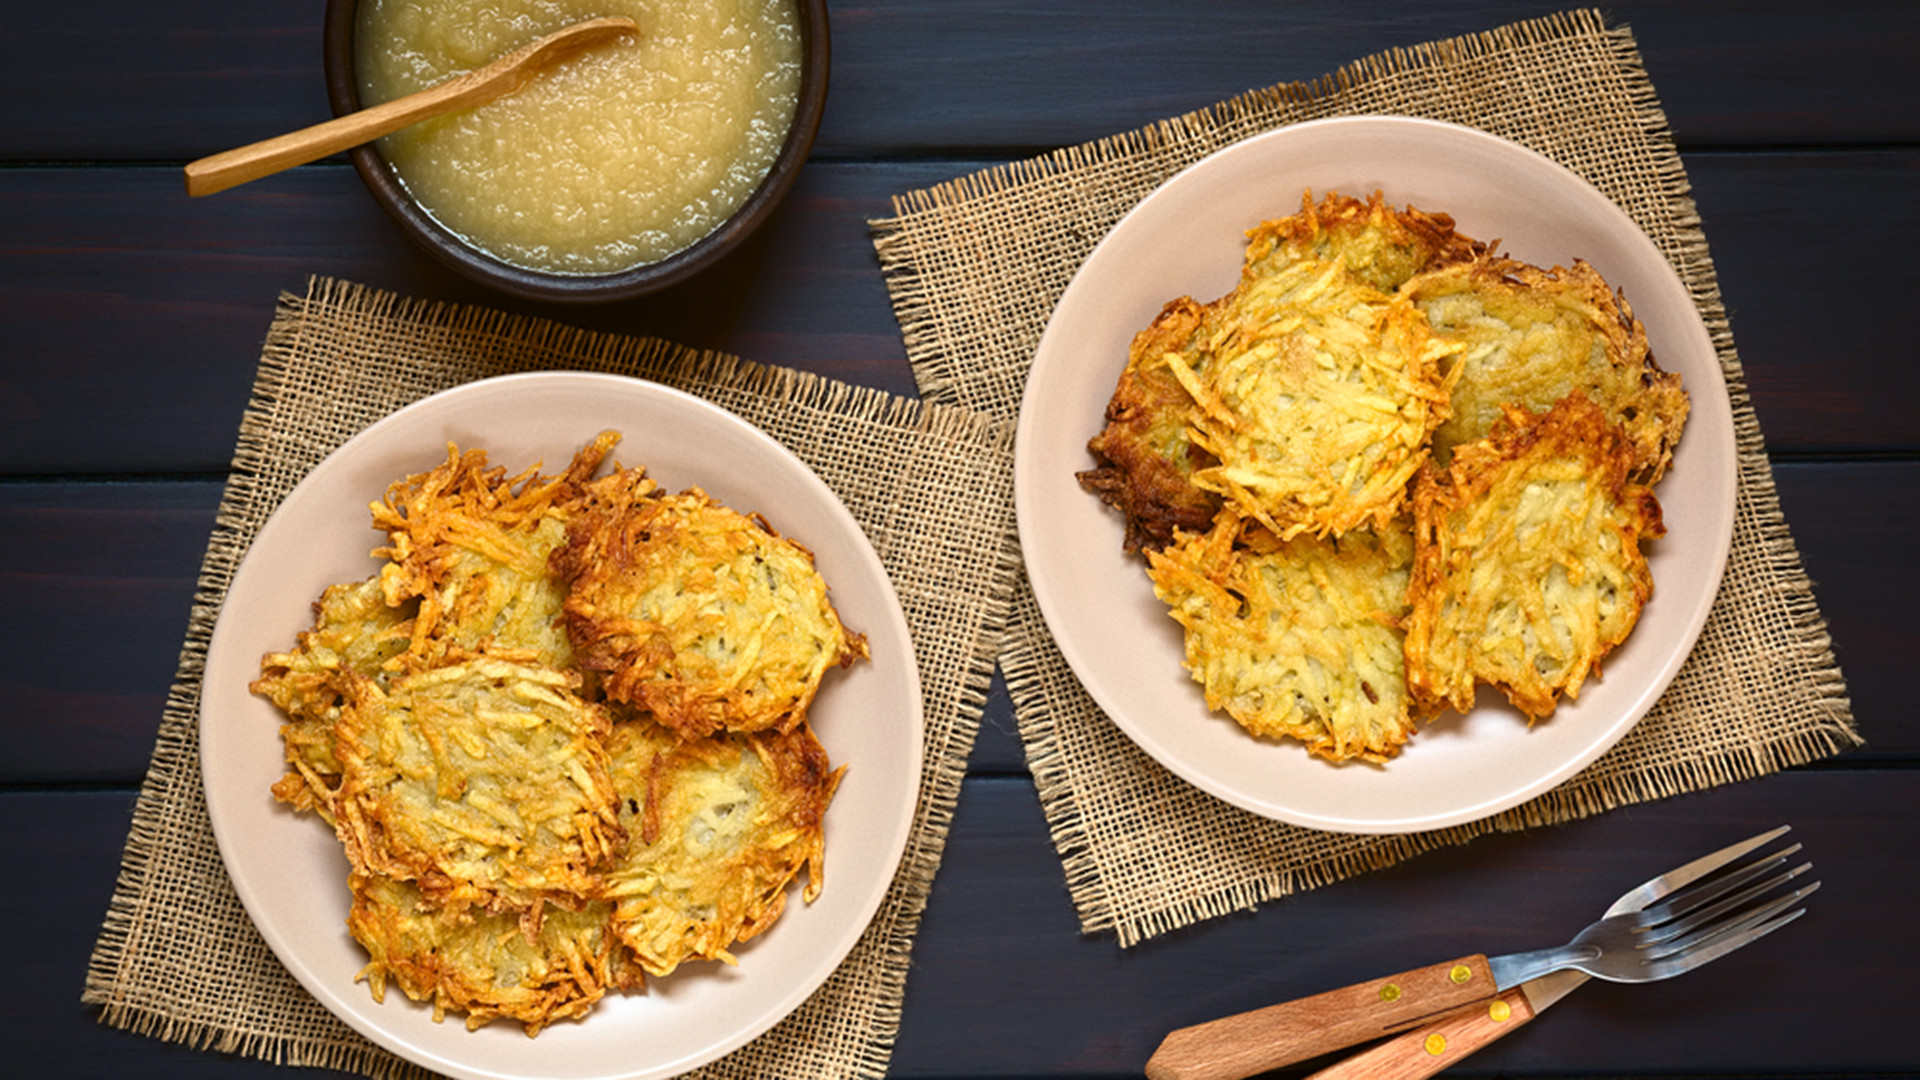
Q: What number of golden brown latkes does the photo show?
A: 12